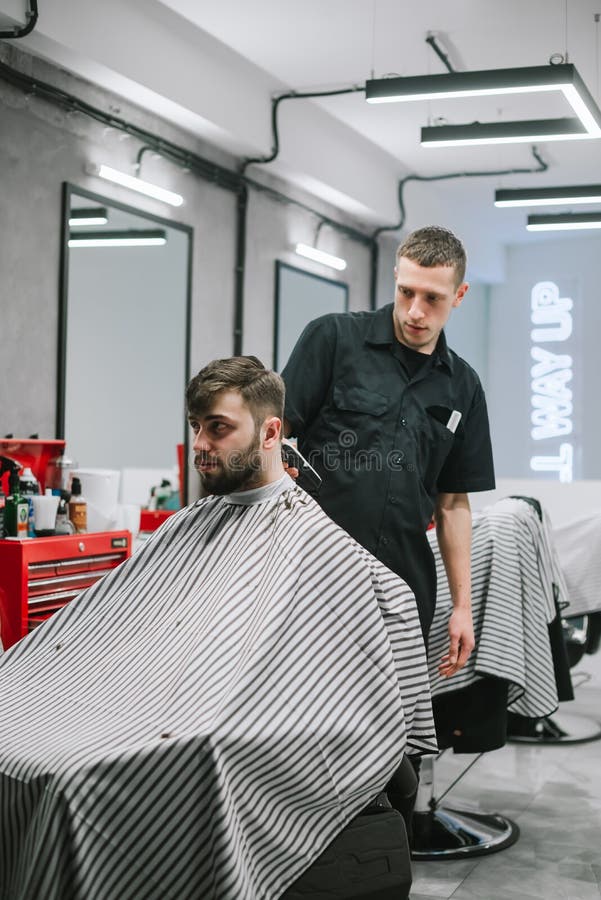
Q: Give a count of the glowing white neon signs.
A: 1